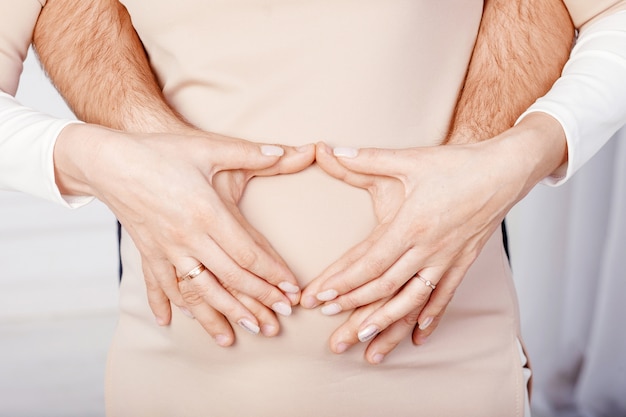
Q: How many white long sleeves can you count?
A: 2